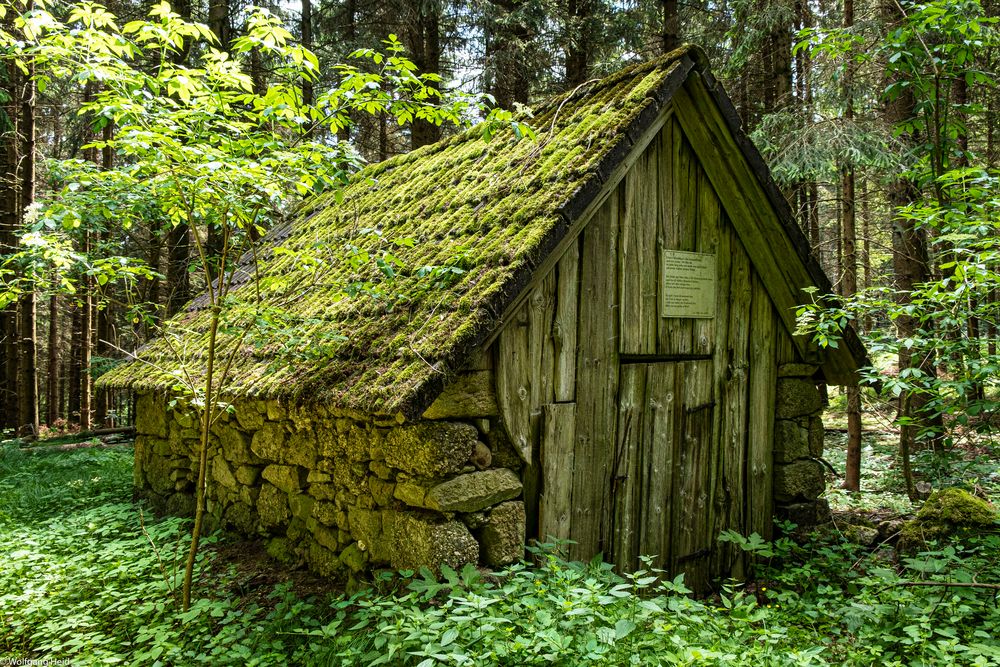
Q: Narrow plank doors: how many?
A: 1